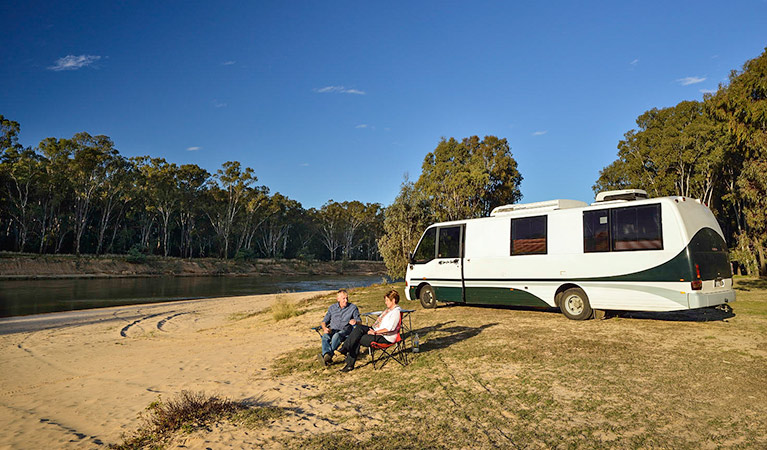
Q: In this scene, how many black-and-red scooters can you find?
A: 0